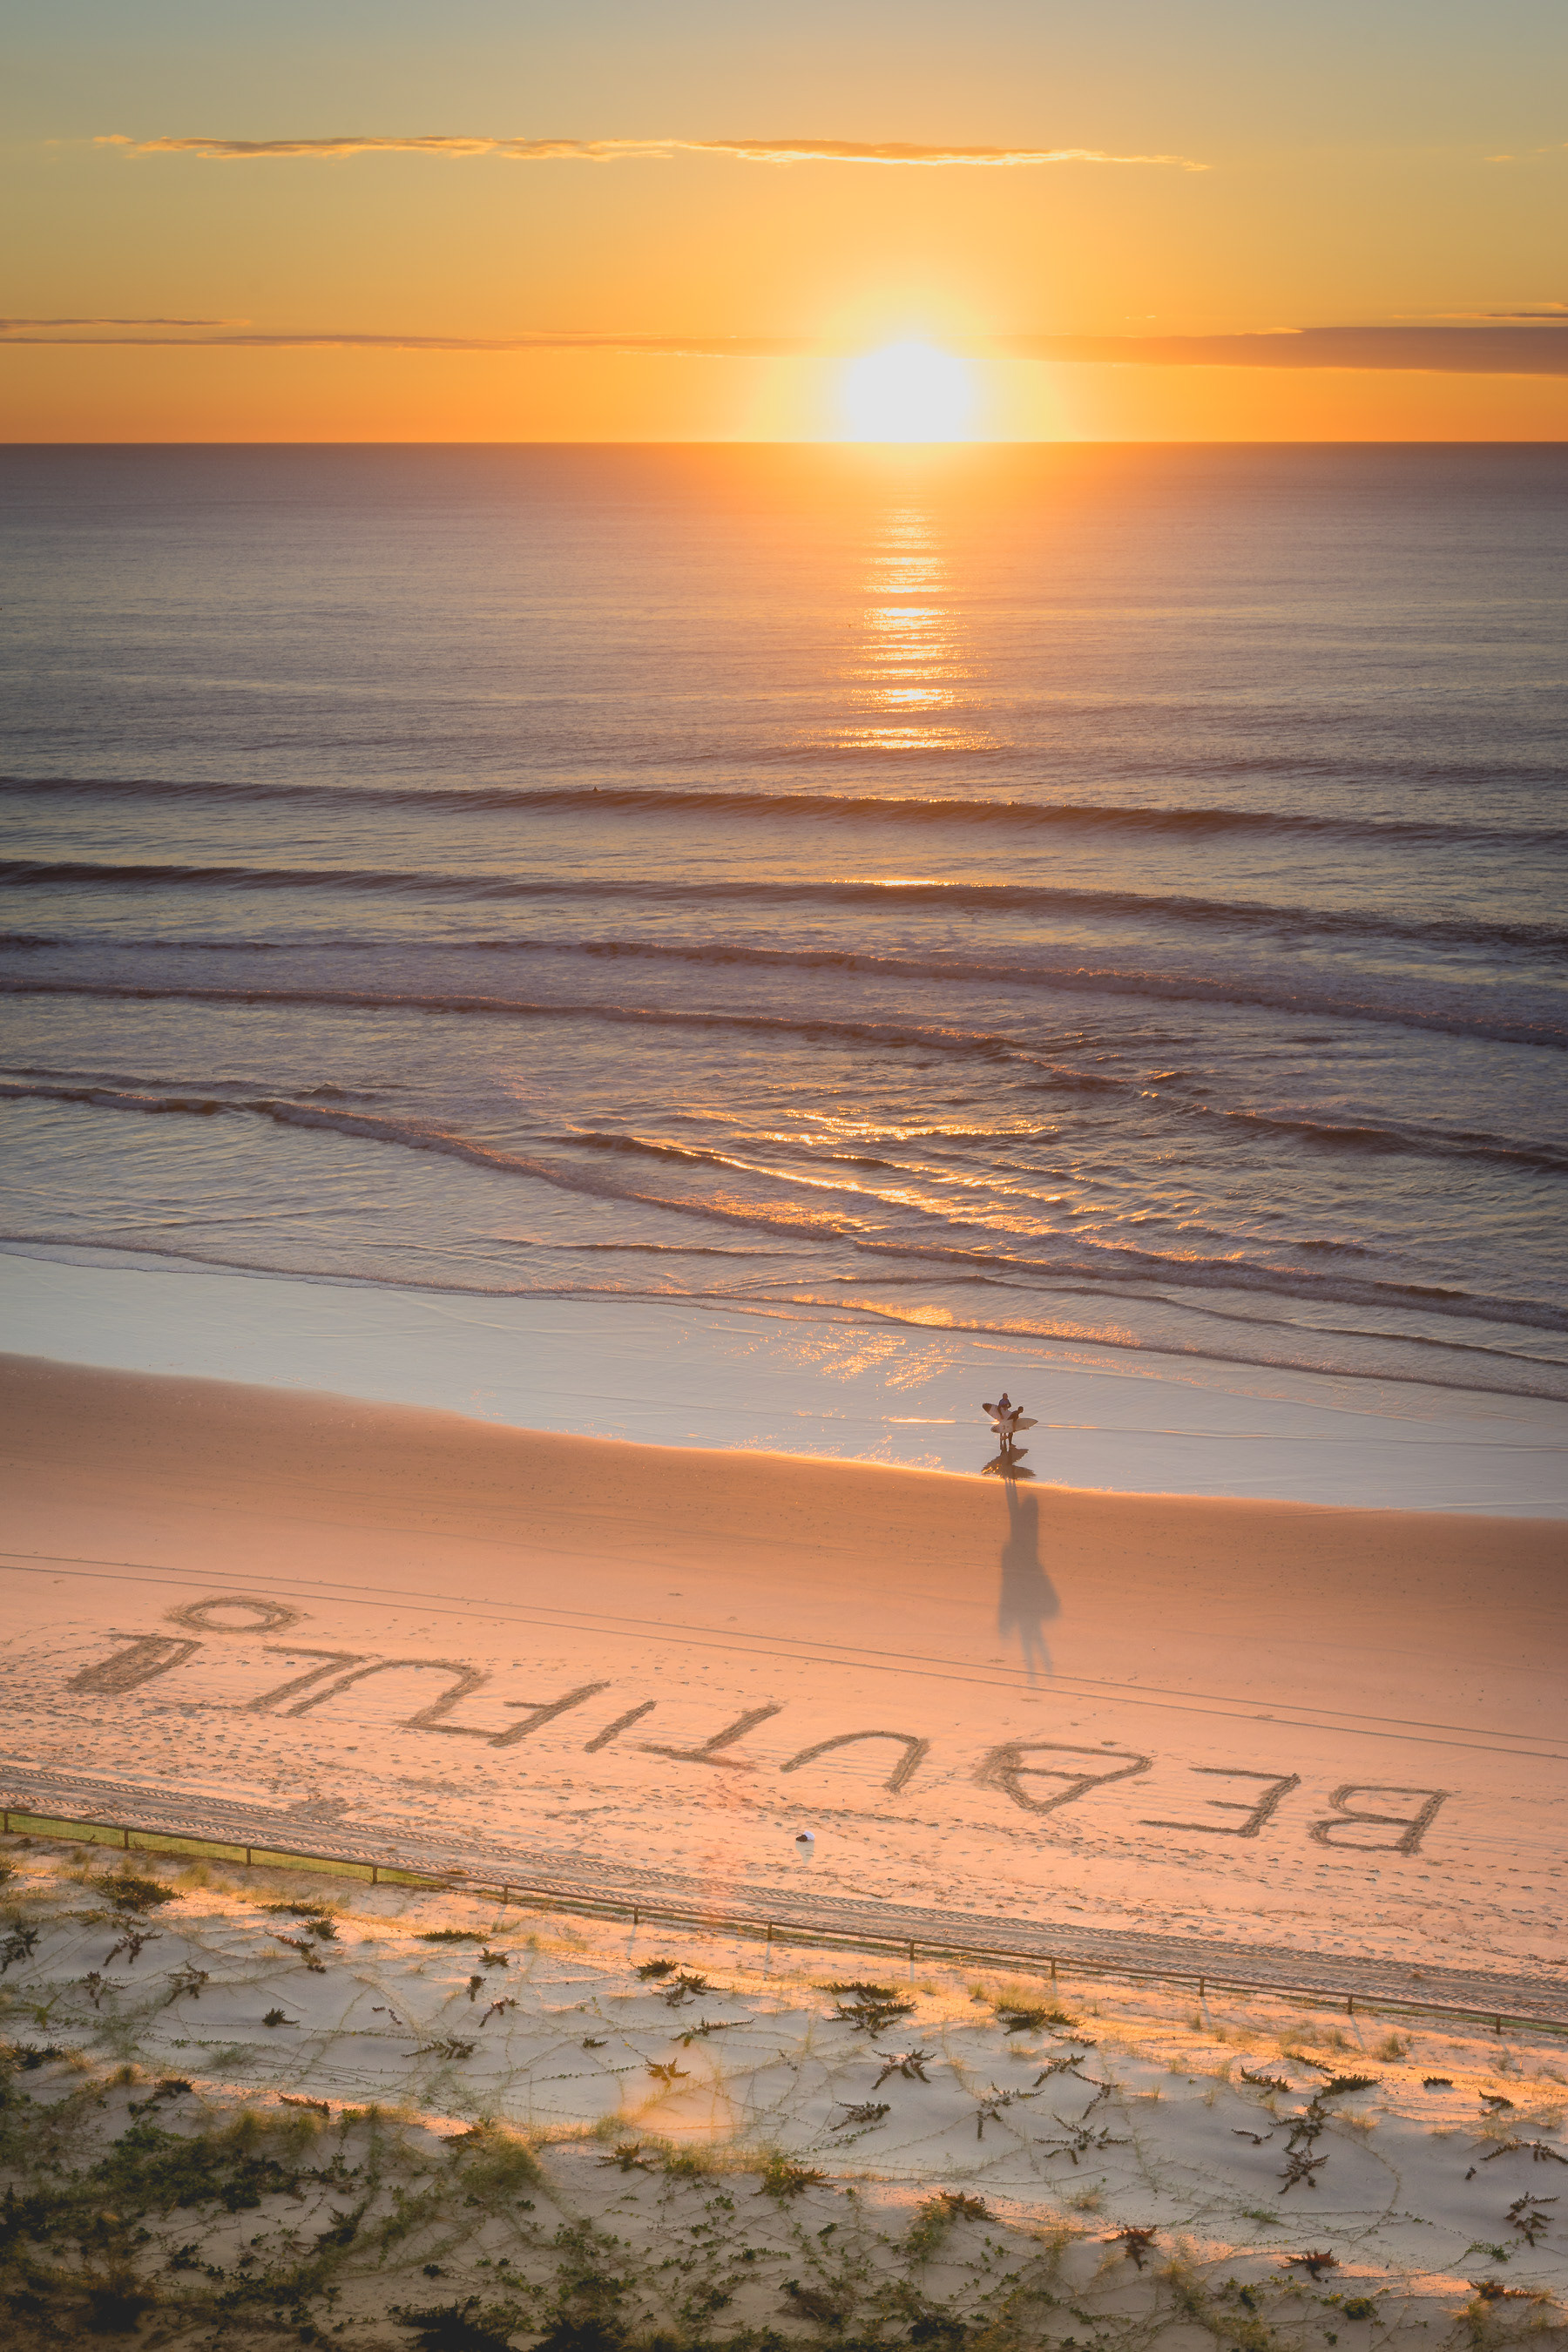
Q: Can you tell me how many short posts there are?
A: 12